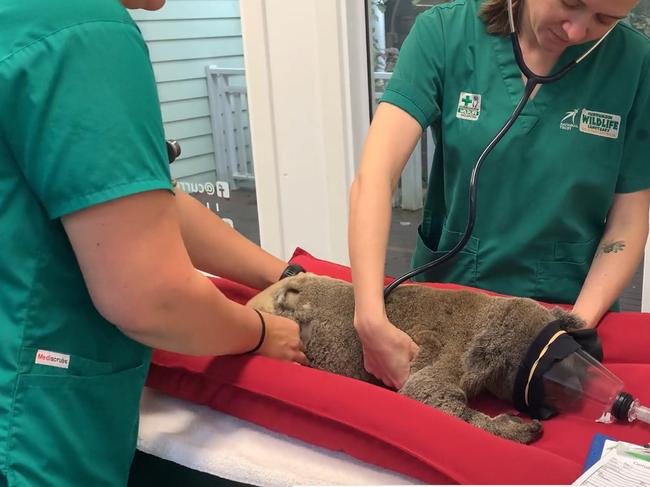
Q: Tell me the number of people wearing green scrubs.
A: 2